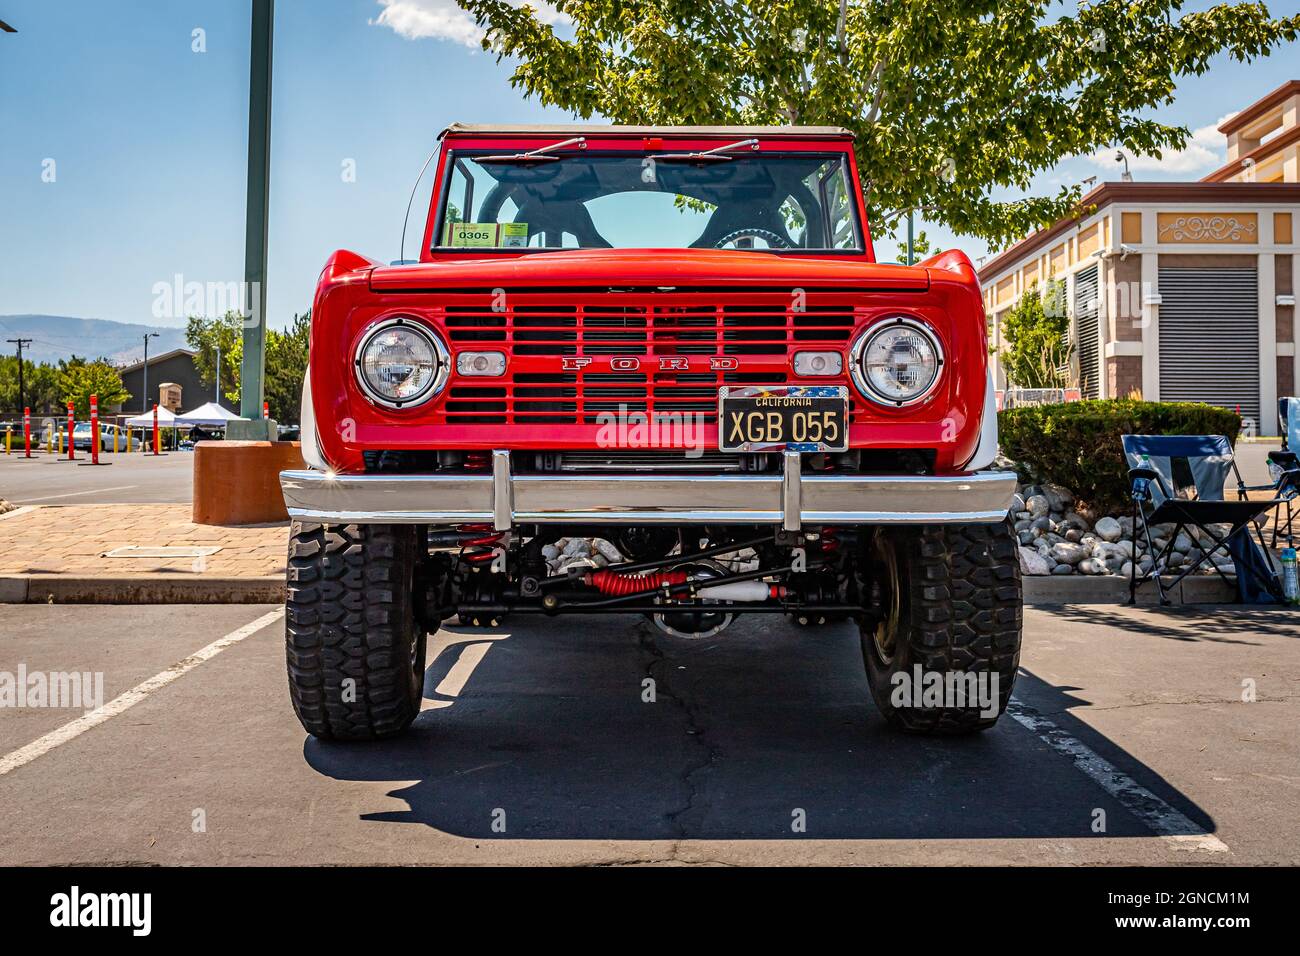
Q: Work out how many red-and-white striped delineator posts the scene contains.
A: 5